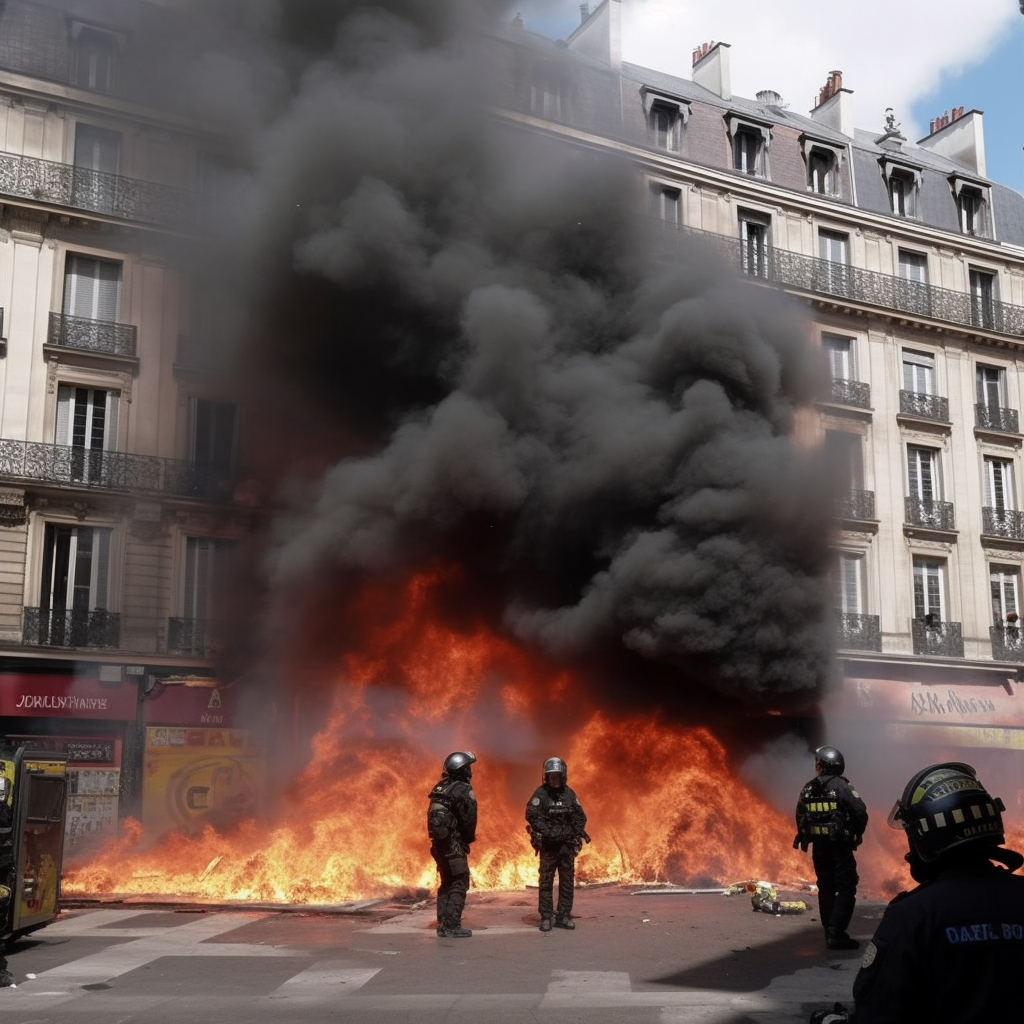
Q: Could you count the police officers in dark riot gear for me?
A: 4